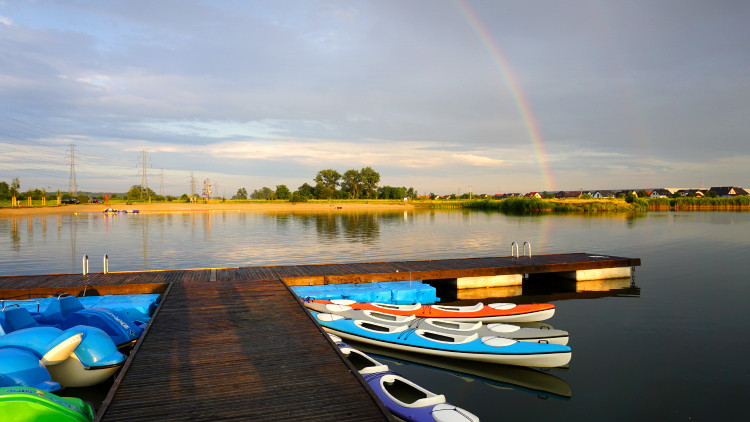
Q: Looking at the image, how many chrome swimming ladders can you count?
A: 2